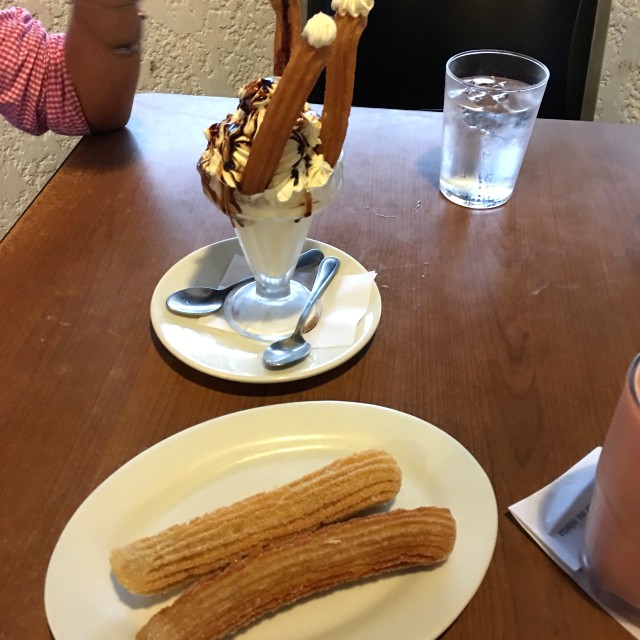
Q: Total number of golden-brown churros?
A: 5